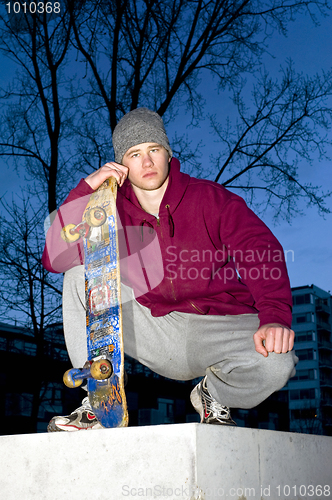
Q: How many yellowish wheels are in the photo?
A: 4